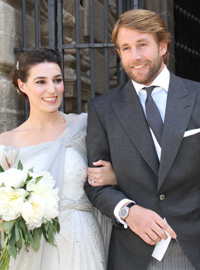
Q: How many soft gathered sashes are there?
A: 1